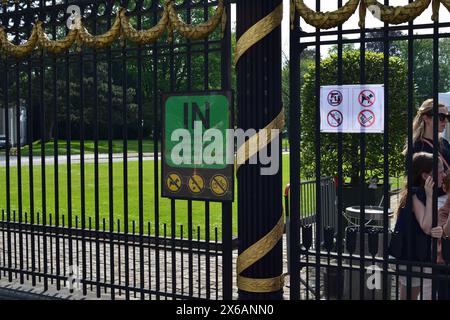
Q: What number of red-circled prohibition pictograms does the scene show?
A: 4